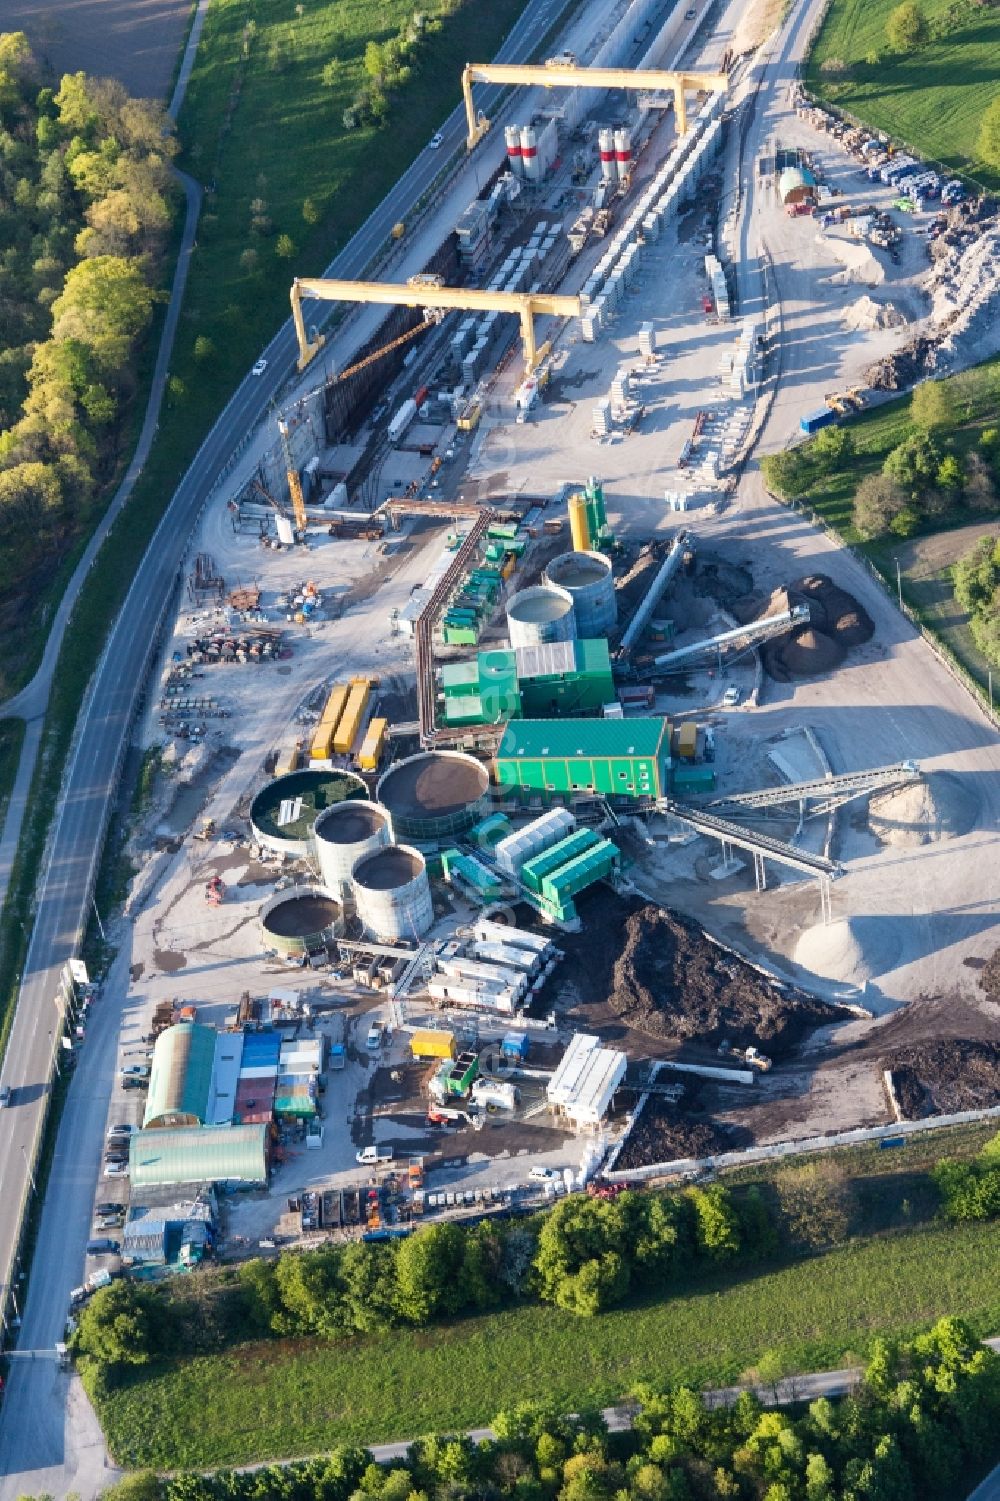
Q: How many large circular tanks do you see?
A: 7